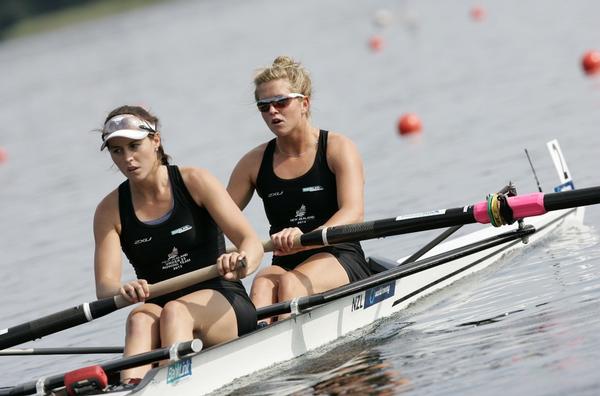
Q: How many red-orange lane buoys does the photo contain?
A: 5